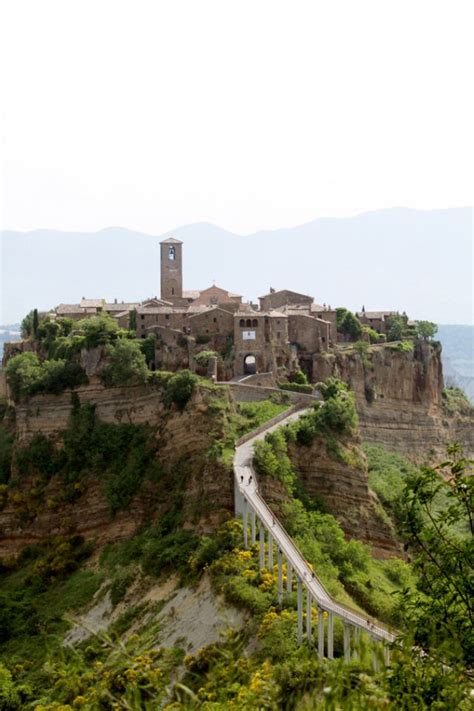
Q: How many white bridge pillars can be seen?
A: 14